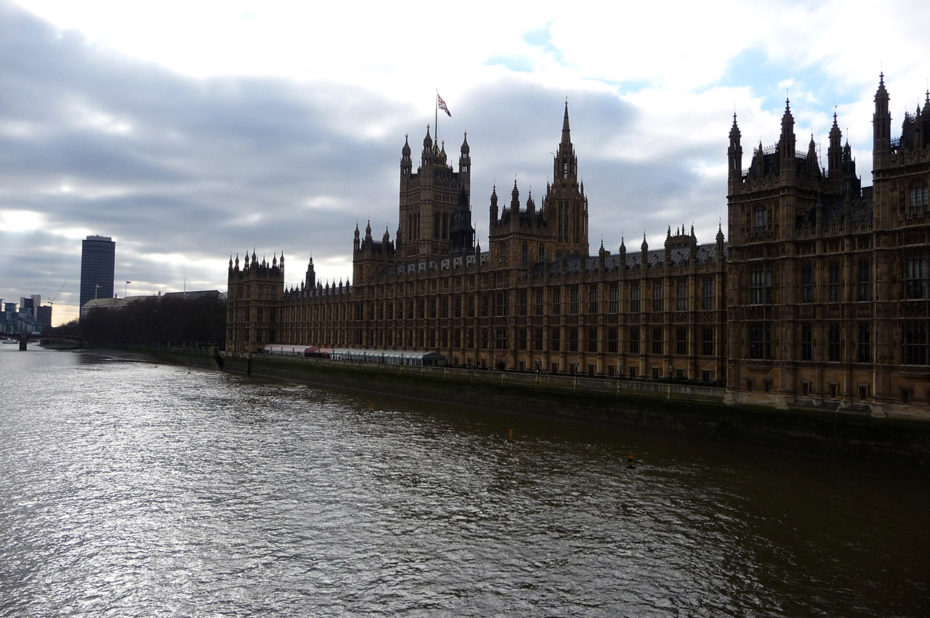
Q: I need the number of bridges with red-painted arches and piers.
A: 1